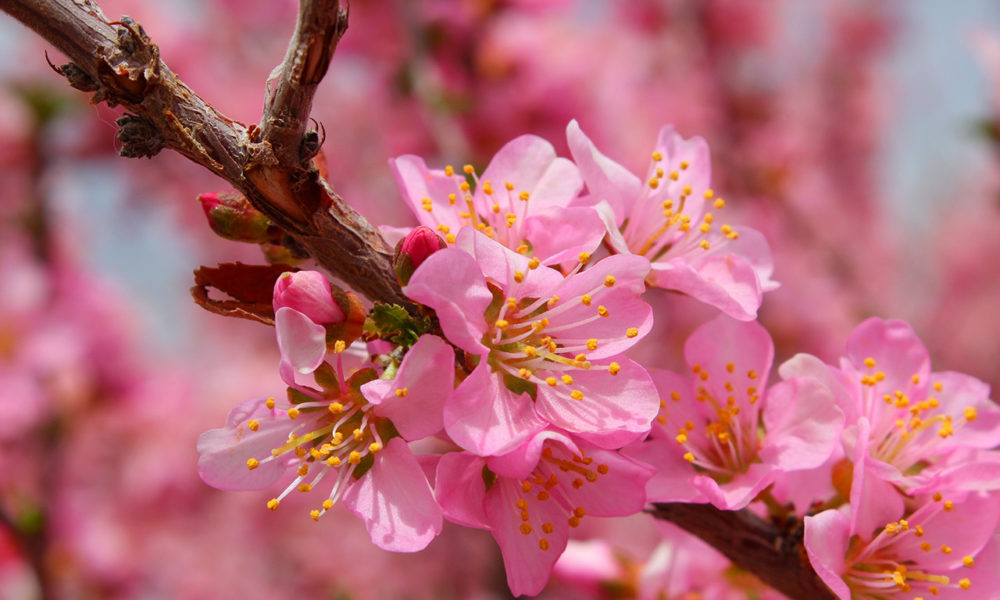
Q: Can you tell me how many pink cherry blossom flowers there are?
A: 8